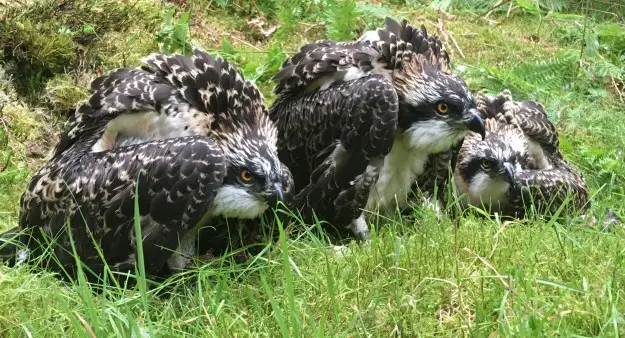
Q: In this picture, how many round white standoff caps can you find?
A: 0